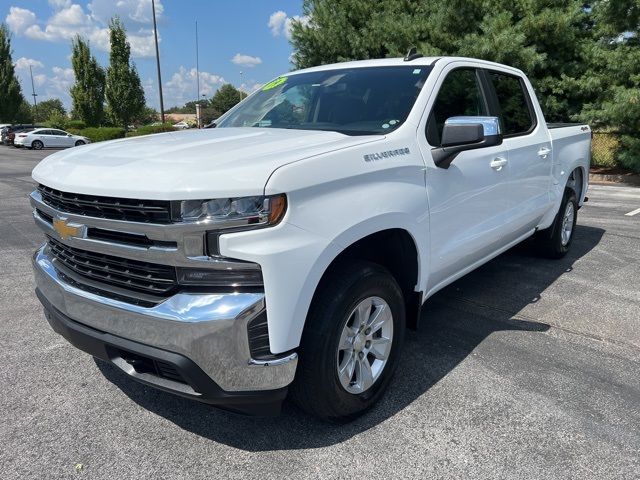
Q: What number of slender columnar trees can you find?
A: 3